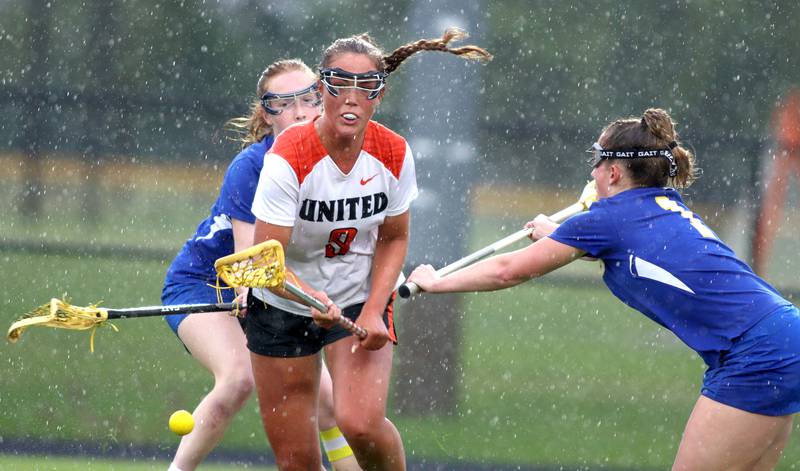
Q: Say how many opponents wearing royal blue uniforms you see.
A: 2